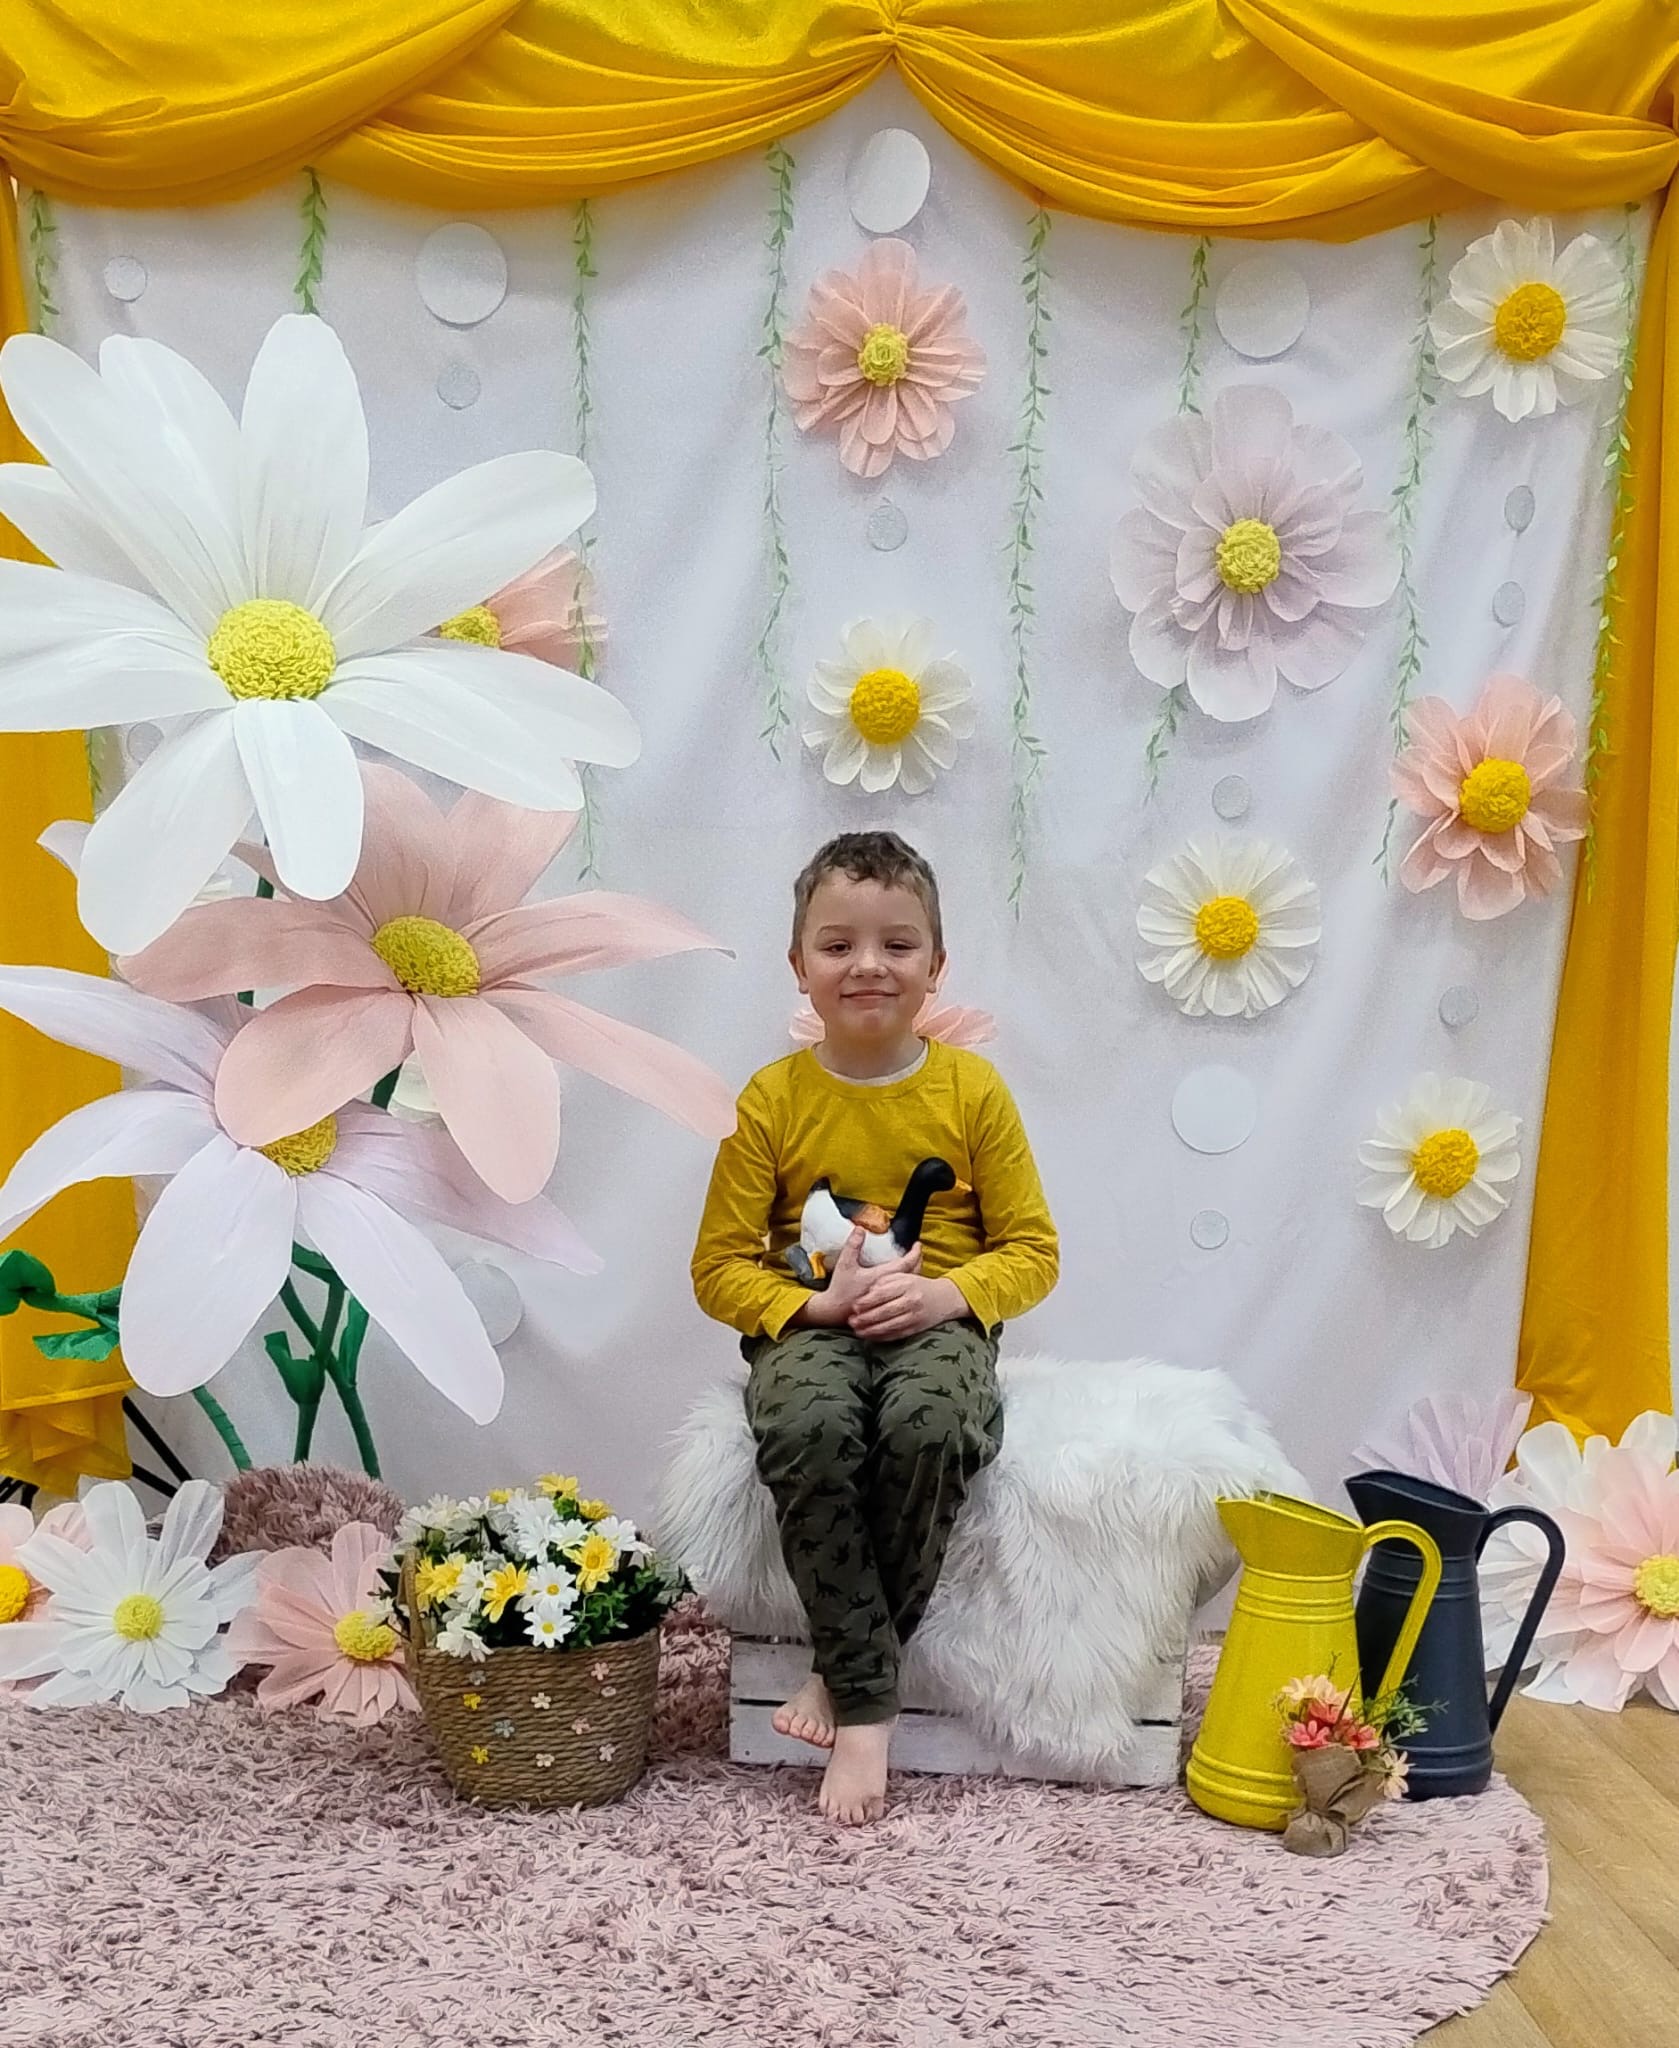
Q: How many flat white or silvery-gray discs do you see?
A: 14